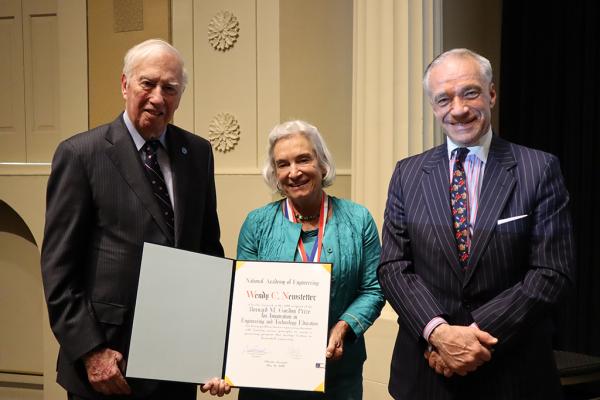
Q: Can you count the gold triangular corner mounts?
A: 4